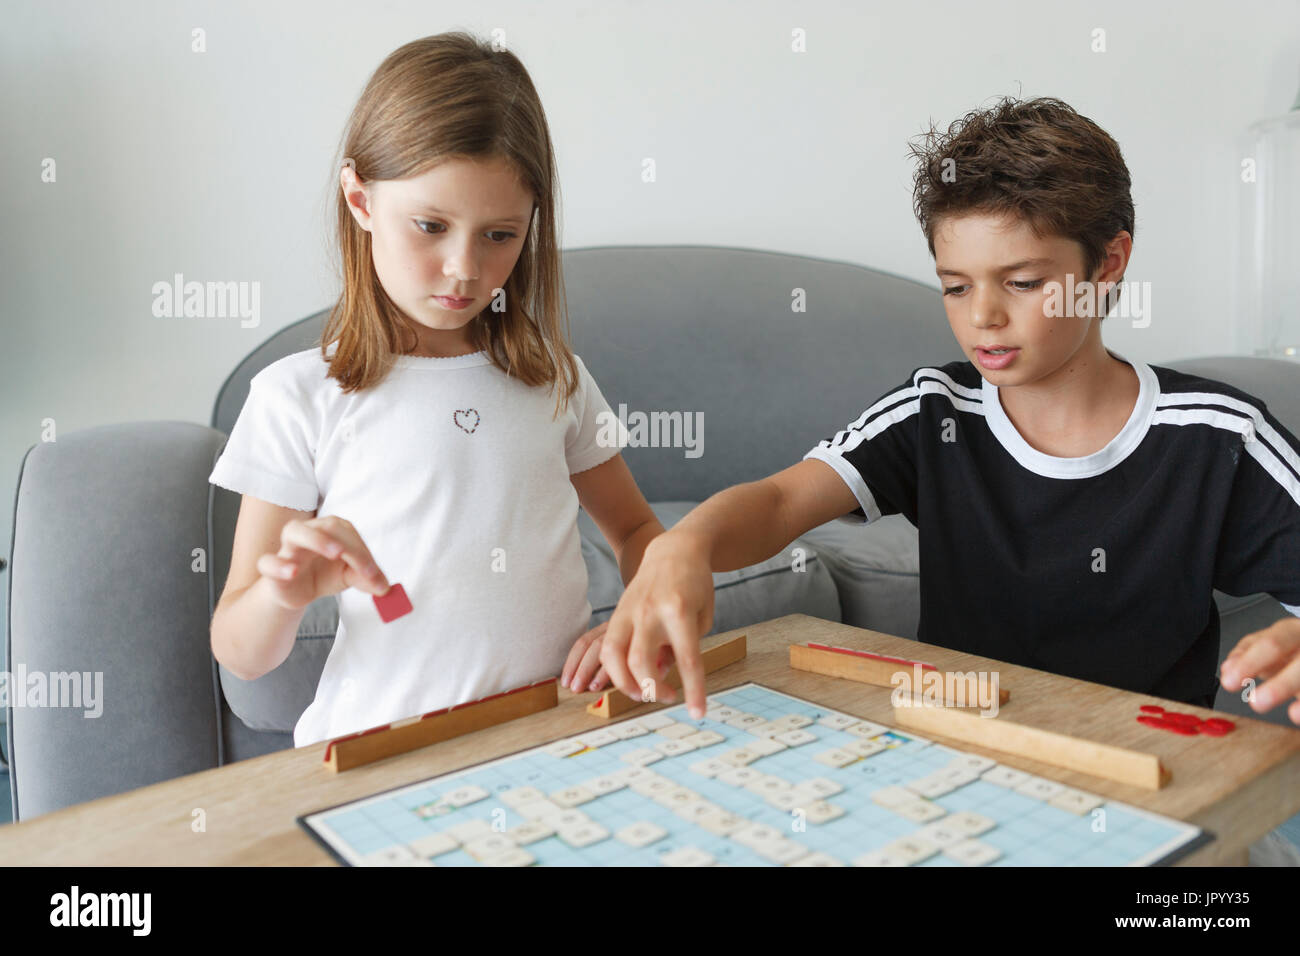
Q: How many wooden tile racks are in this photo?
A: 4